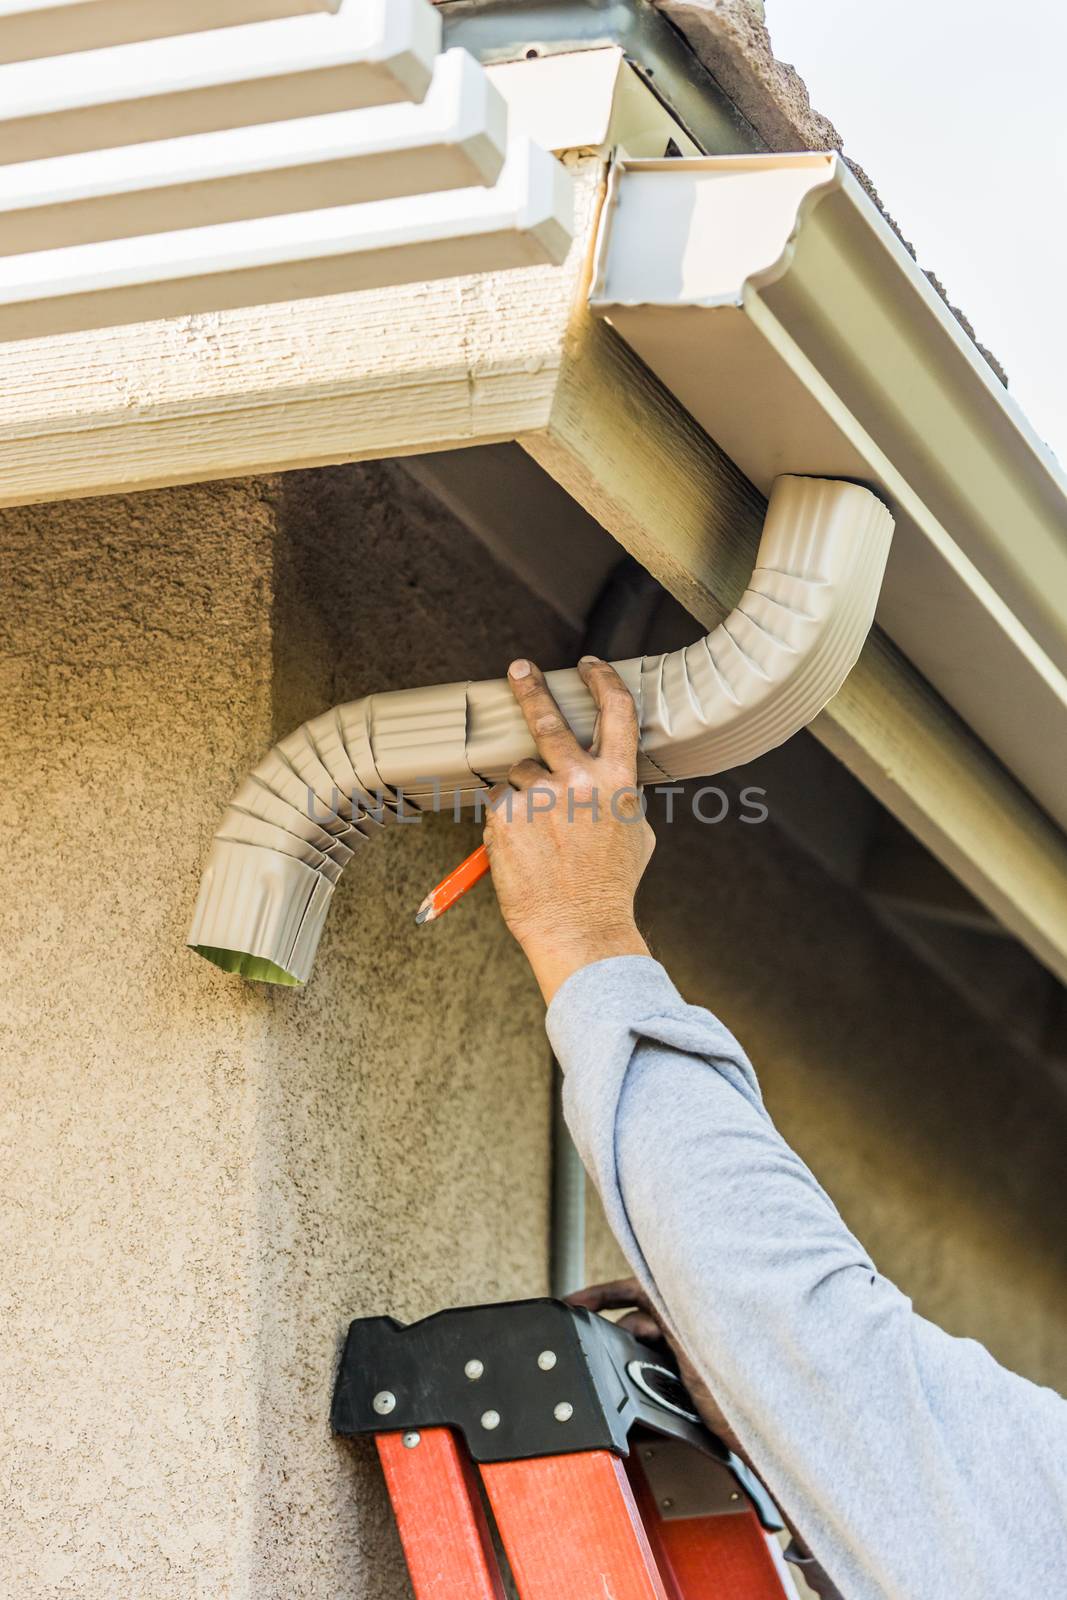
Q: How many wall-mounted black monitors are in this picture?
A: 0